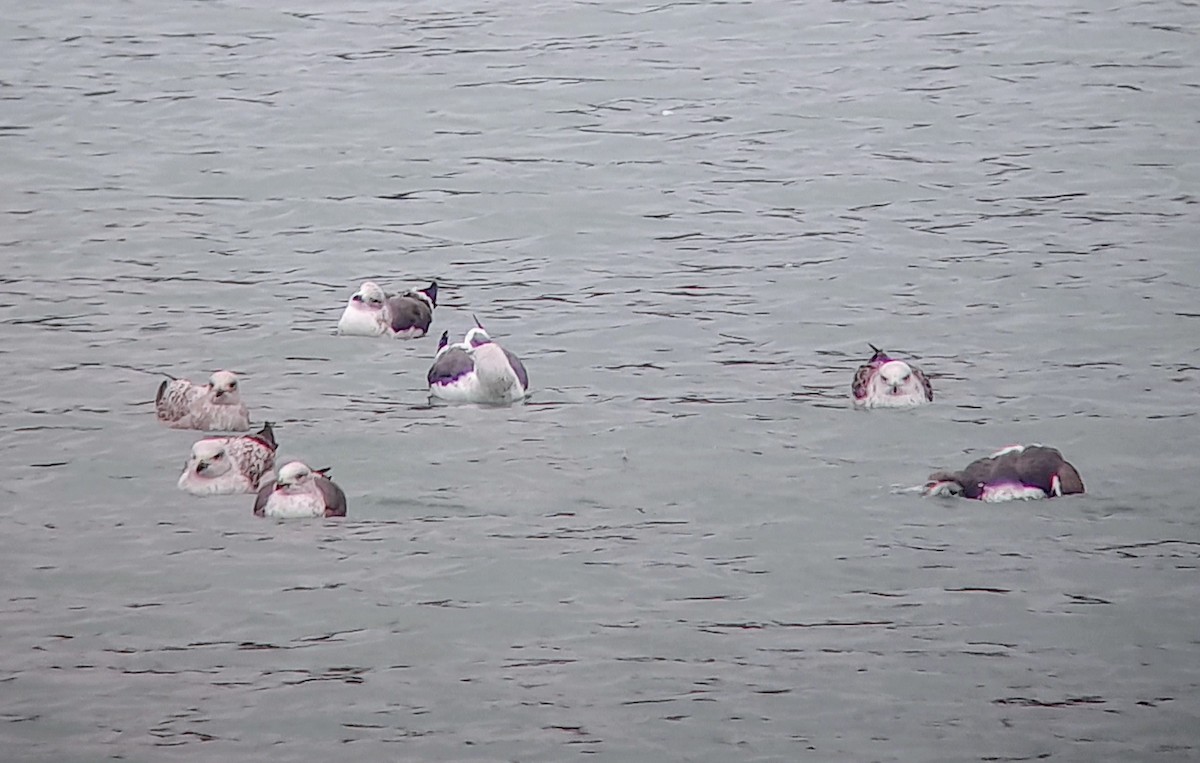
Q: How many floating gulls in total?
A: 7